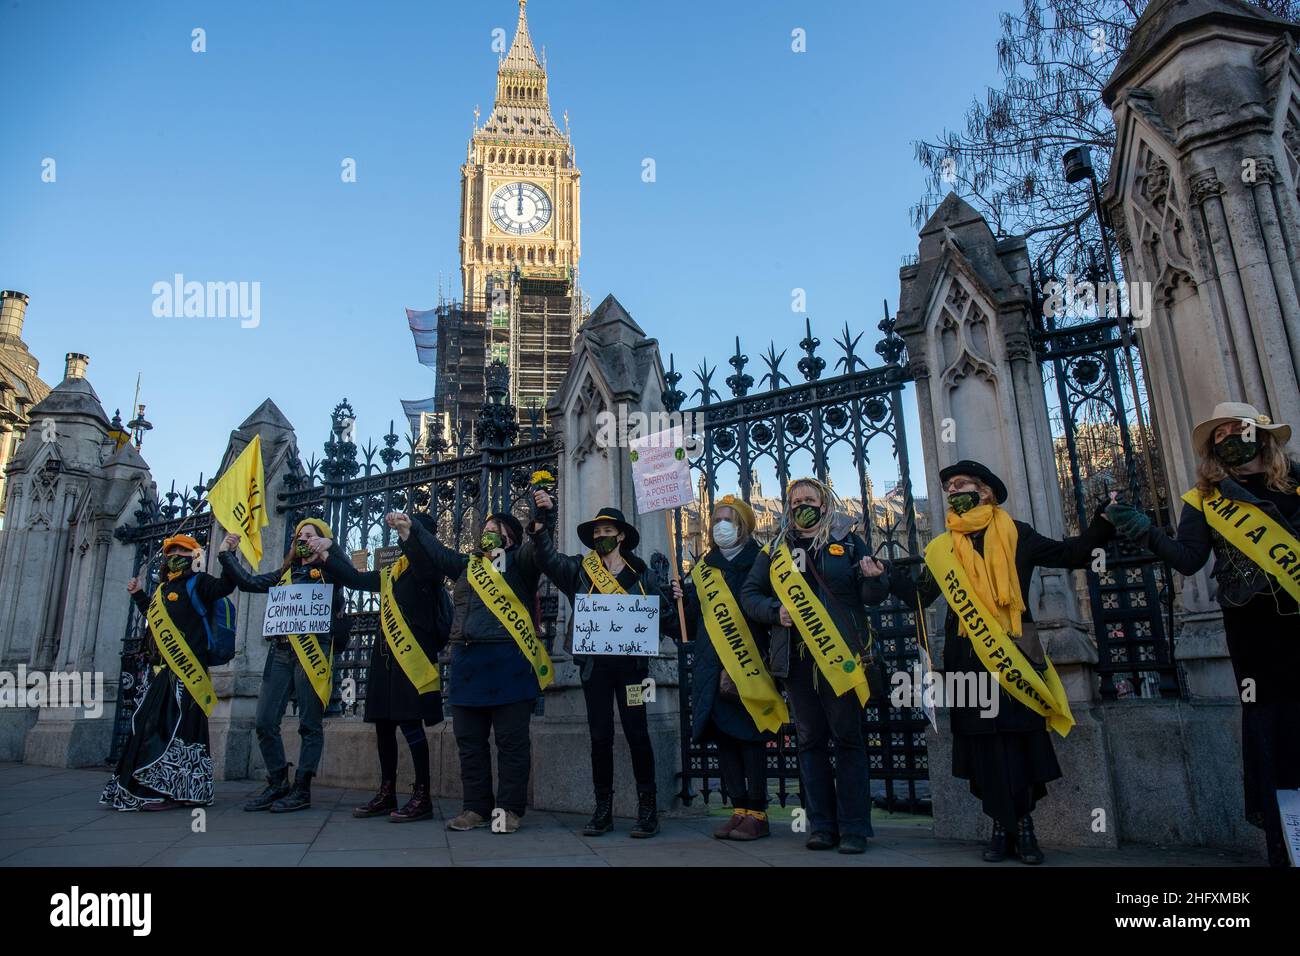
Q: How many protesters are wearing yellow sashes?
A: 9